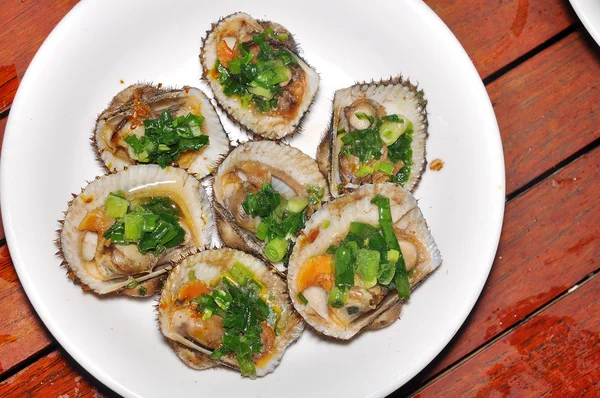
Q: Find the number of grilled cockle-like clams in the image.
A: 7